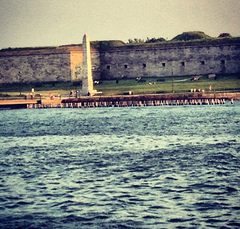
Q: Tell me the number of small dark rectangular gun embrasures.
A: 7